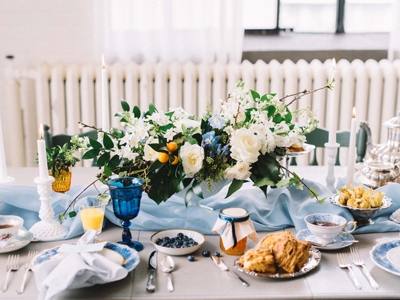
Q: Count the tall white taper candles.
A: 5